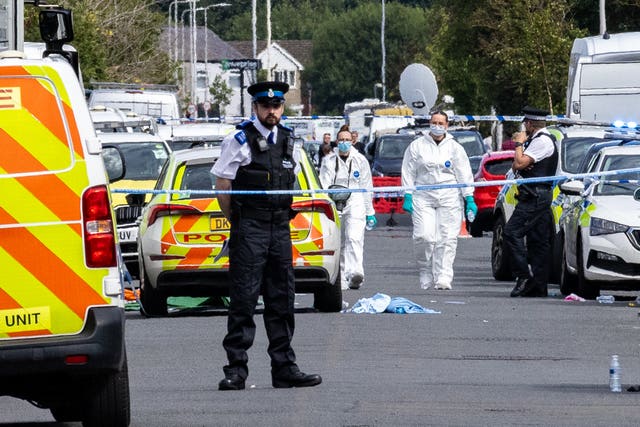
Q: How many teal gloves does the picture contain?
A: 3